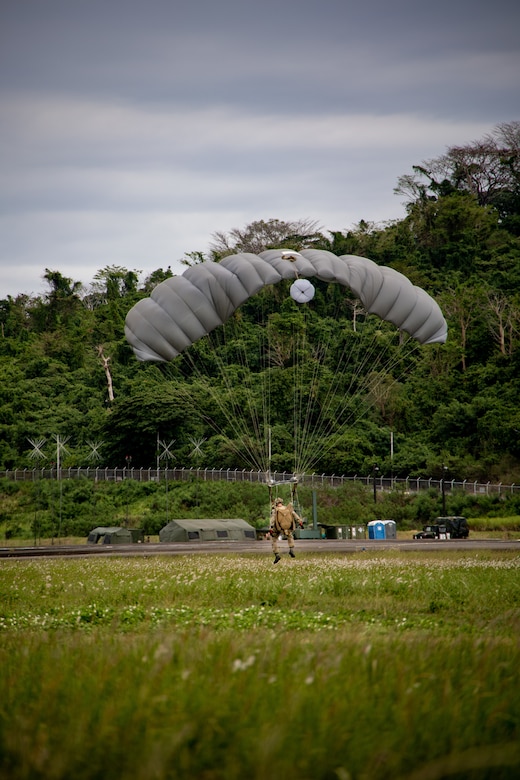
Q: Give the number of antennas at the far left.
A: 5